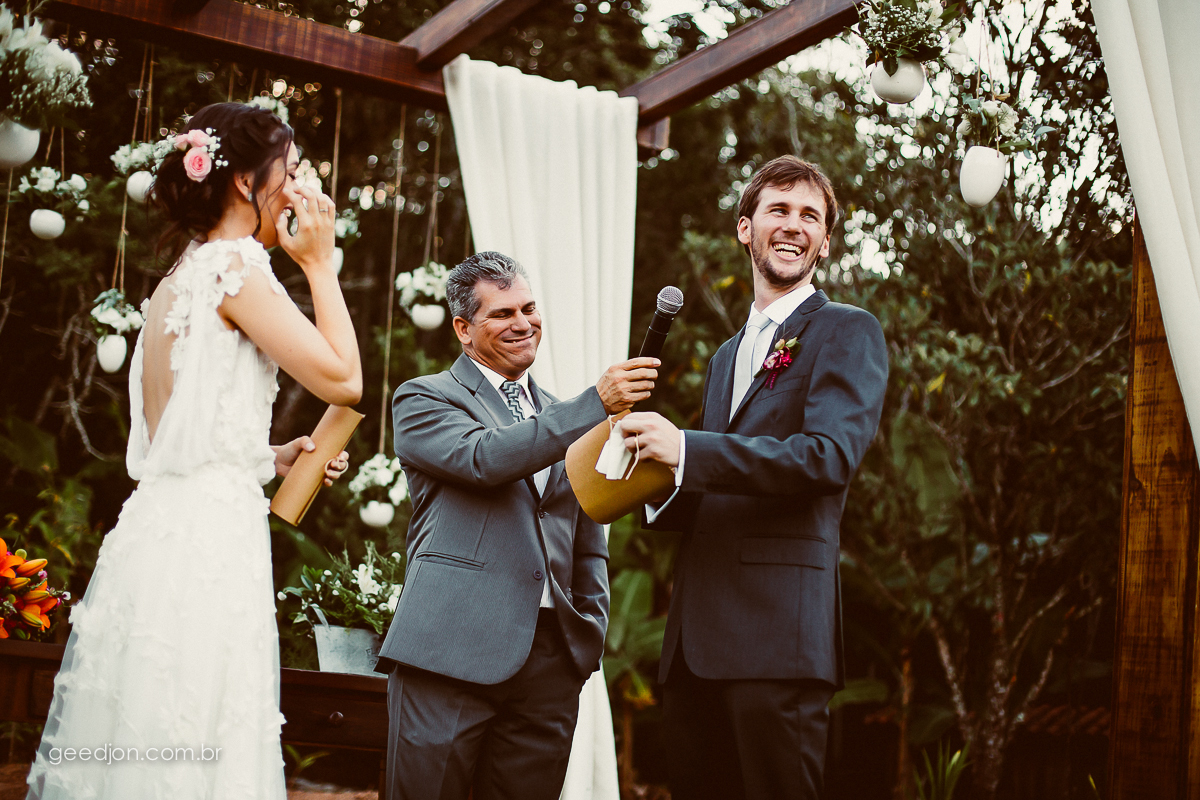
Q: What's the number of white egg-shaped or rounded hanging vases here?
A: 9